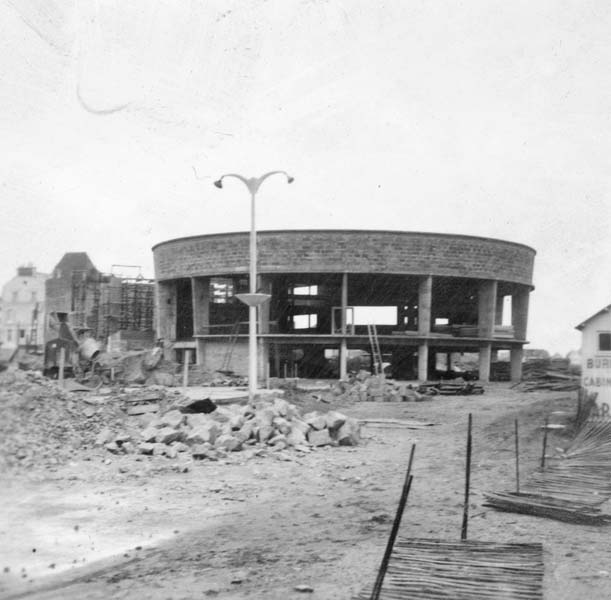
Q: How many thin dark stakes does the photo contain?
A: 5